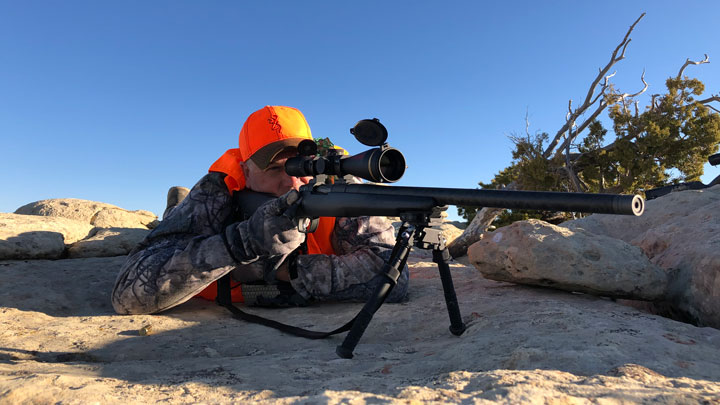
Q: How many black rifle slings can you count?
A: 1